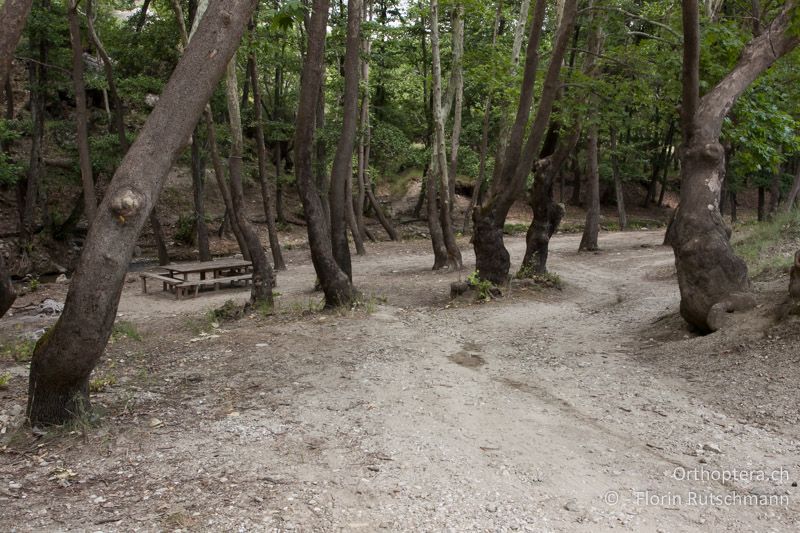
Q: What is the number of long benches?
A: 2